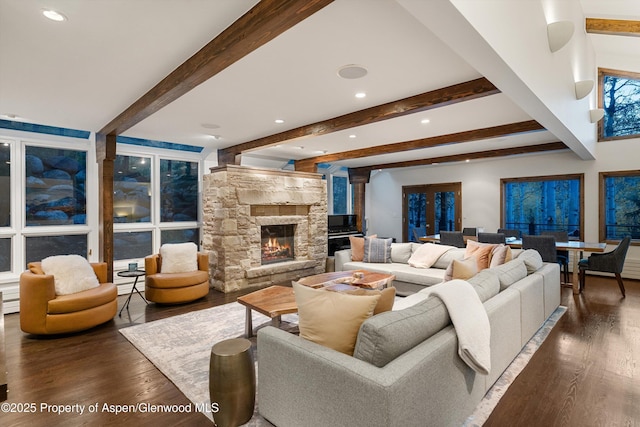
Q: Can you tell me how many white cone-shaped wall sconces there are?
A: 3